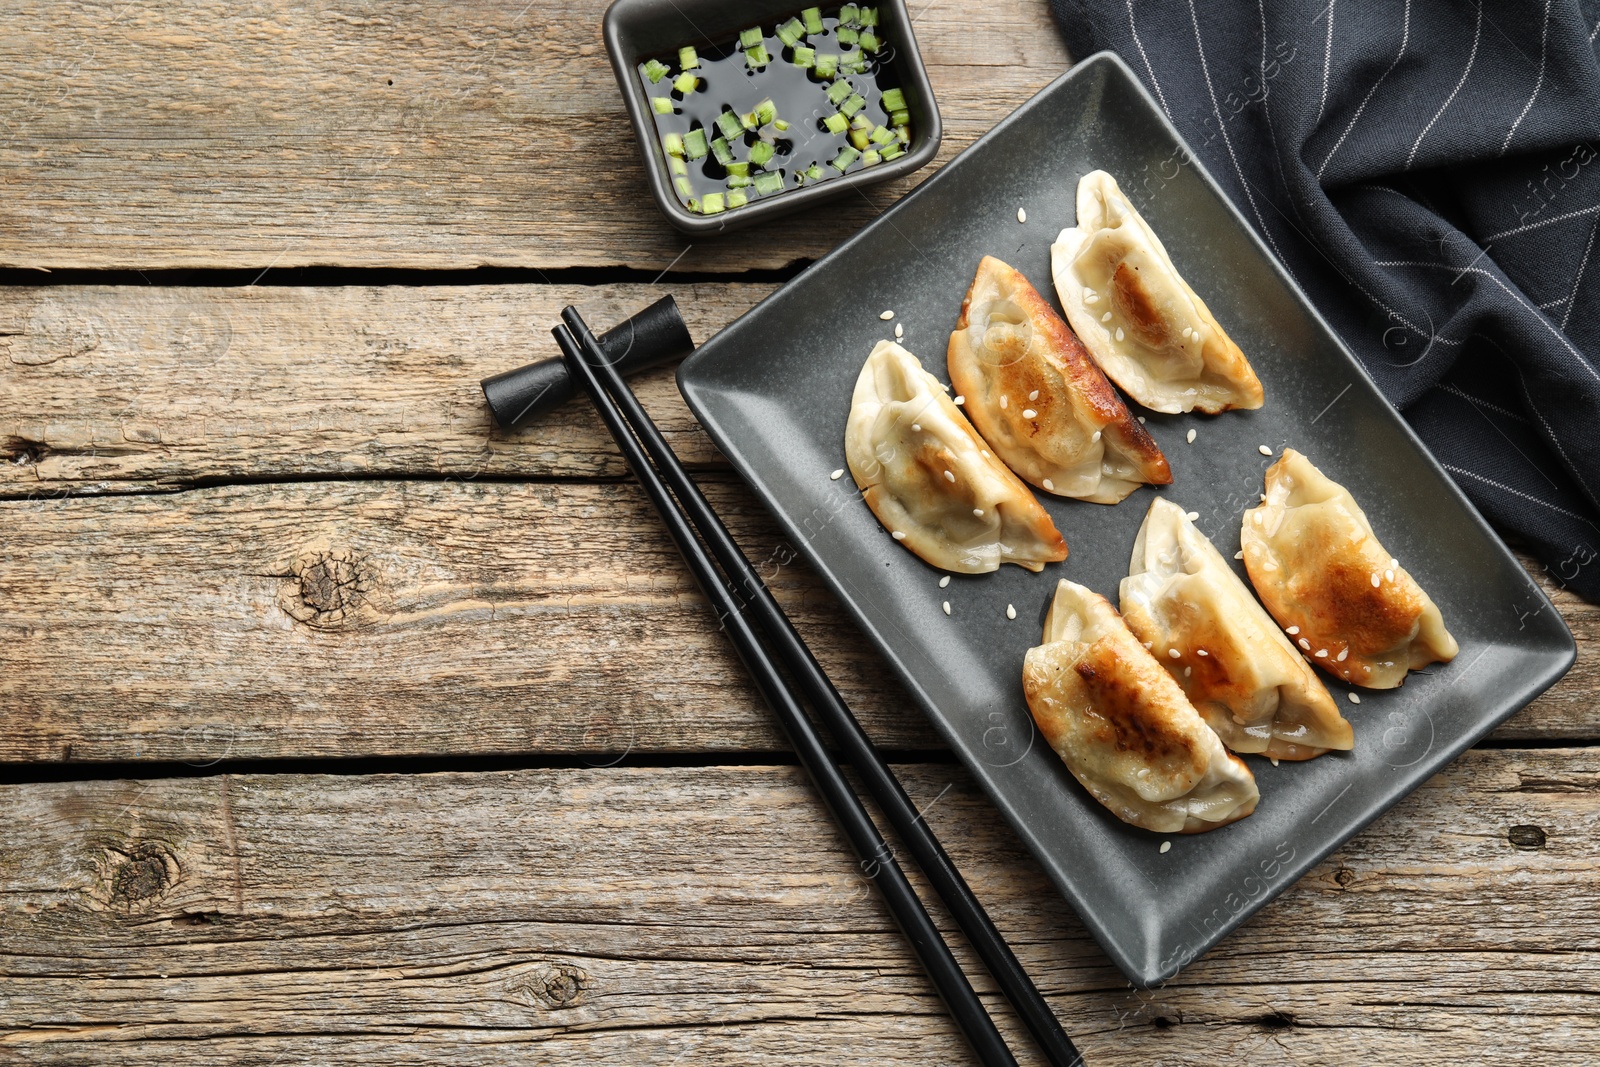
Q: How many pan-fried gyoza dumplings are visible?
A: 6